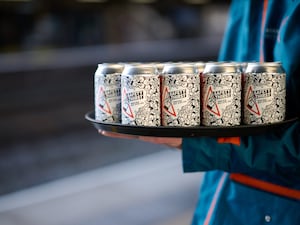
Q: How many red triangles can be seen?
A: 5